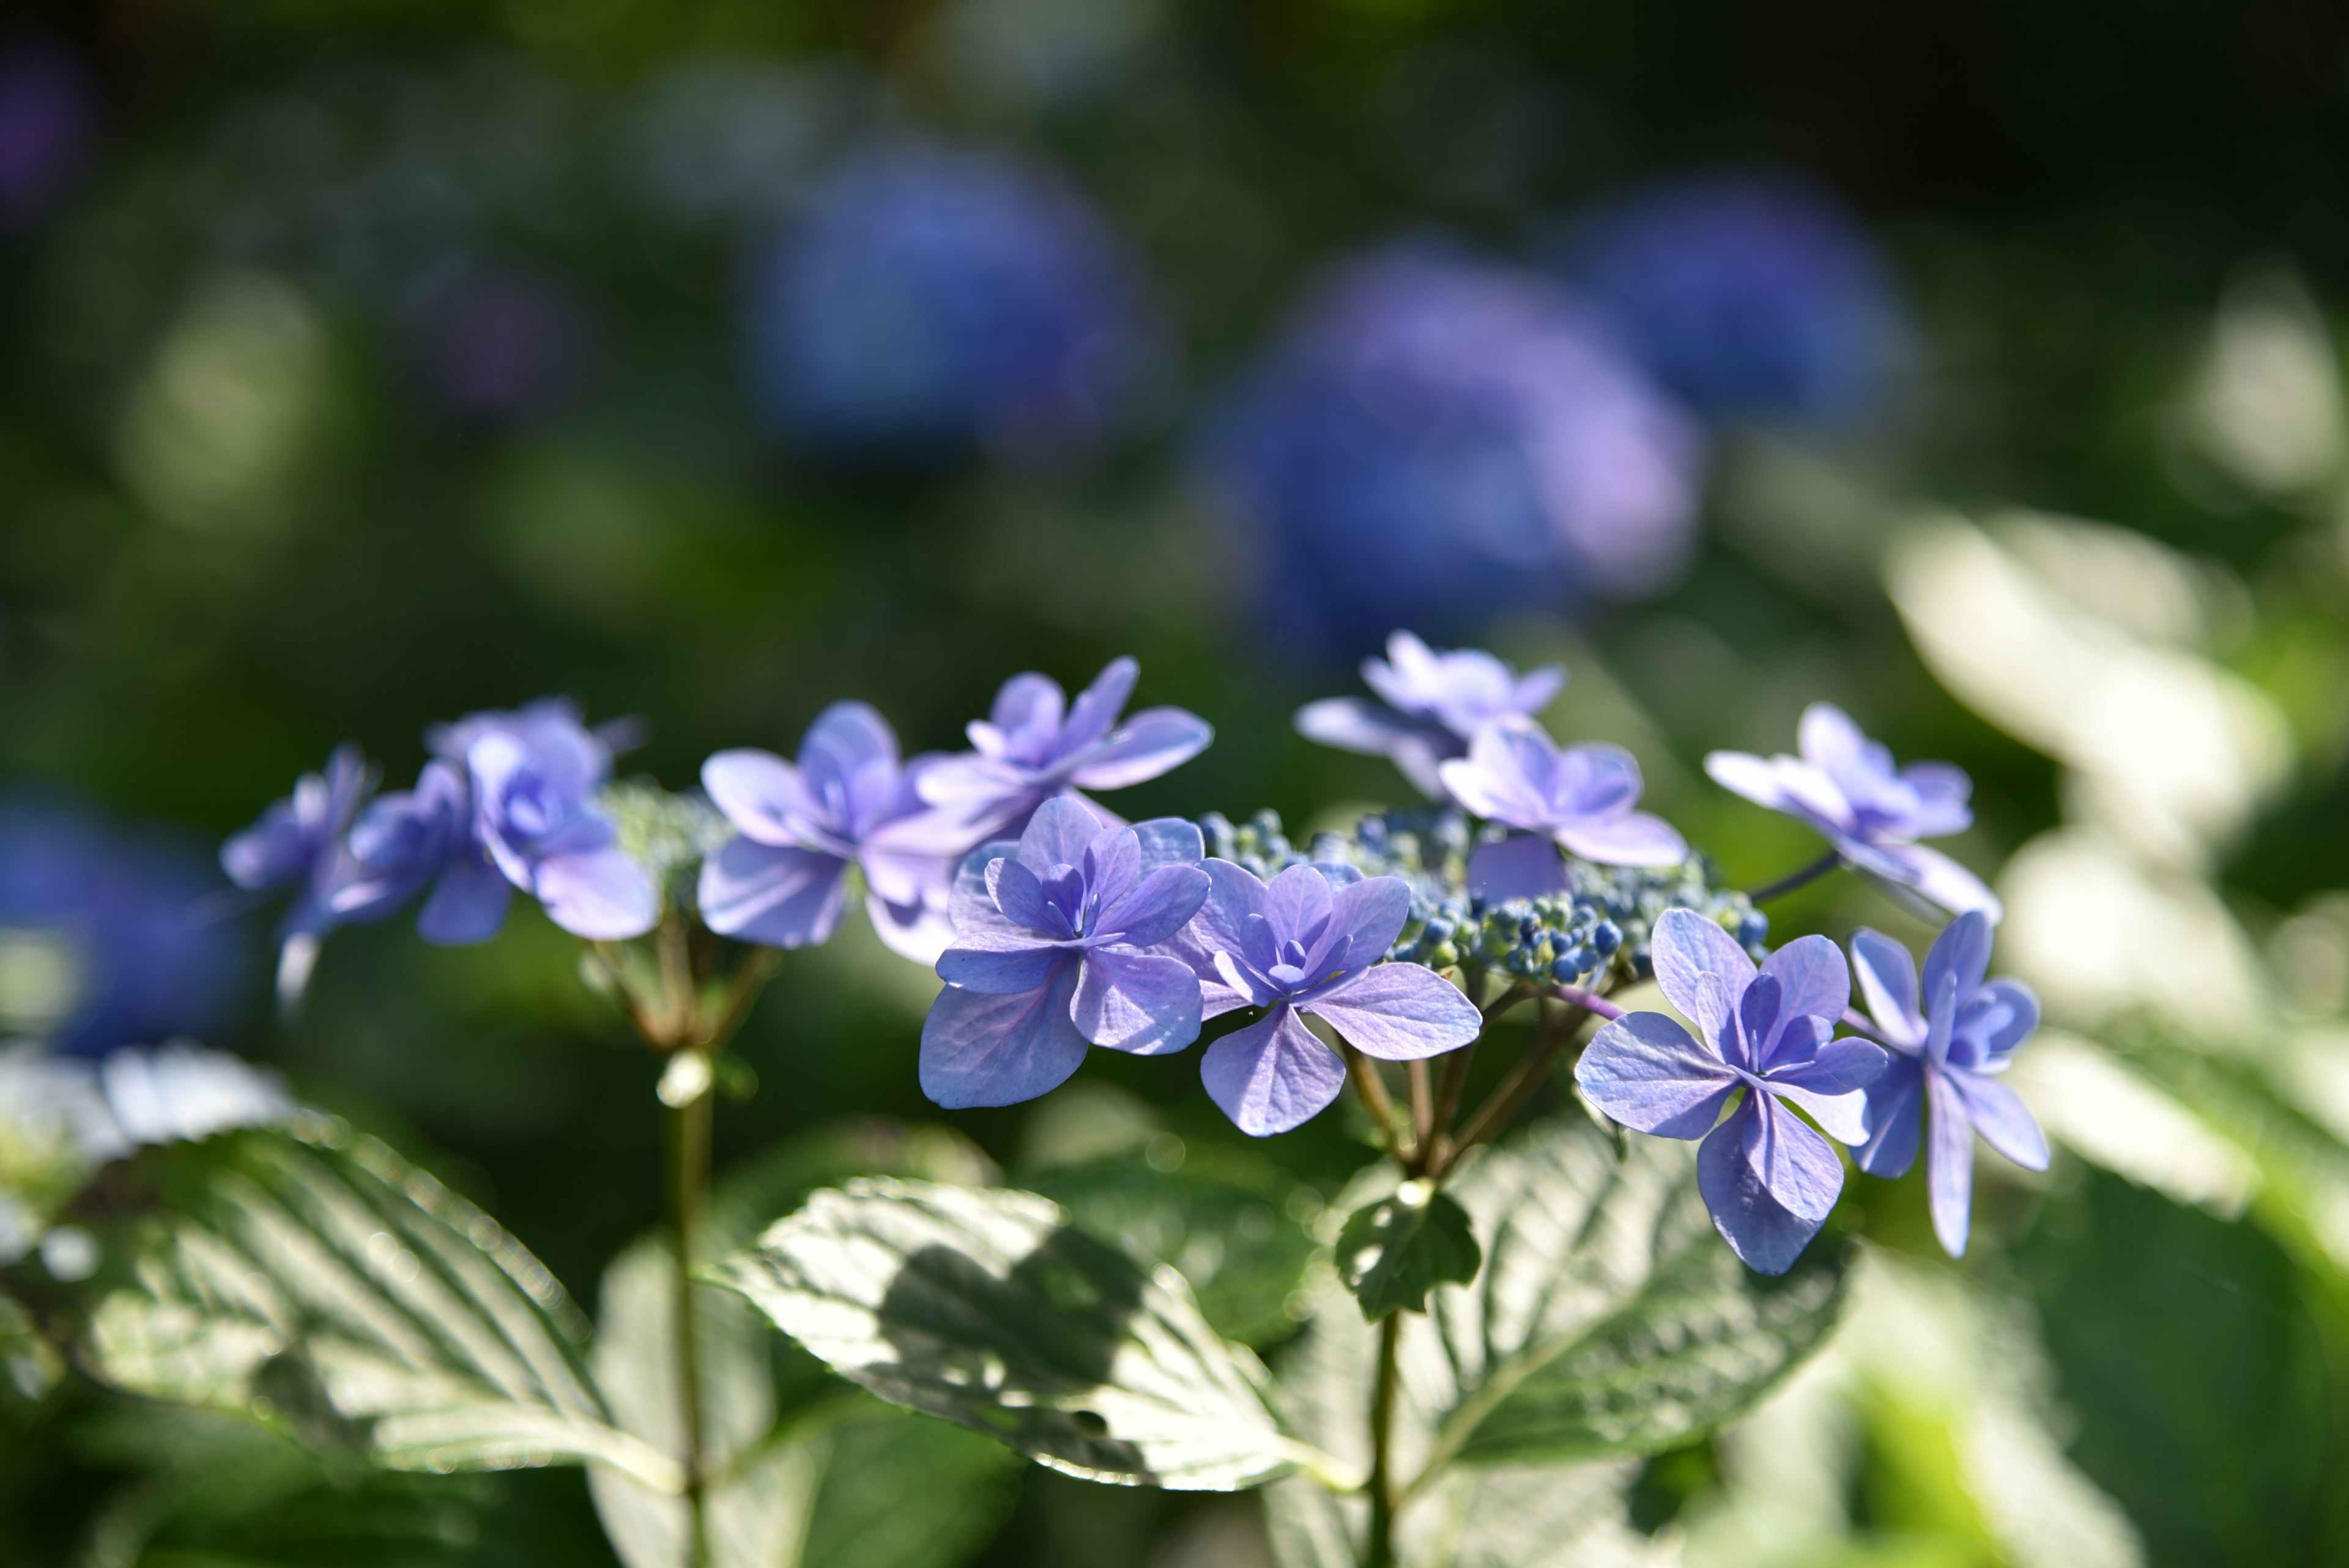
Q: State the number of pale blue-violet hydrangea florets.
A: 12